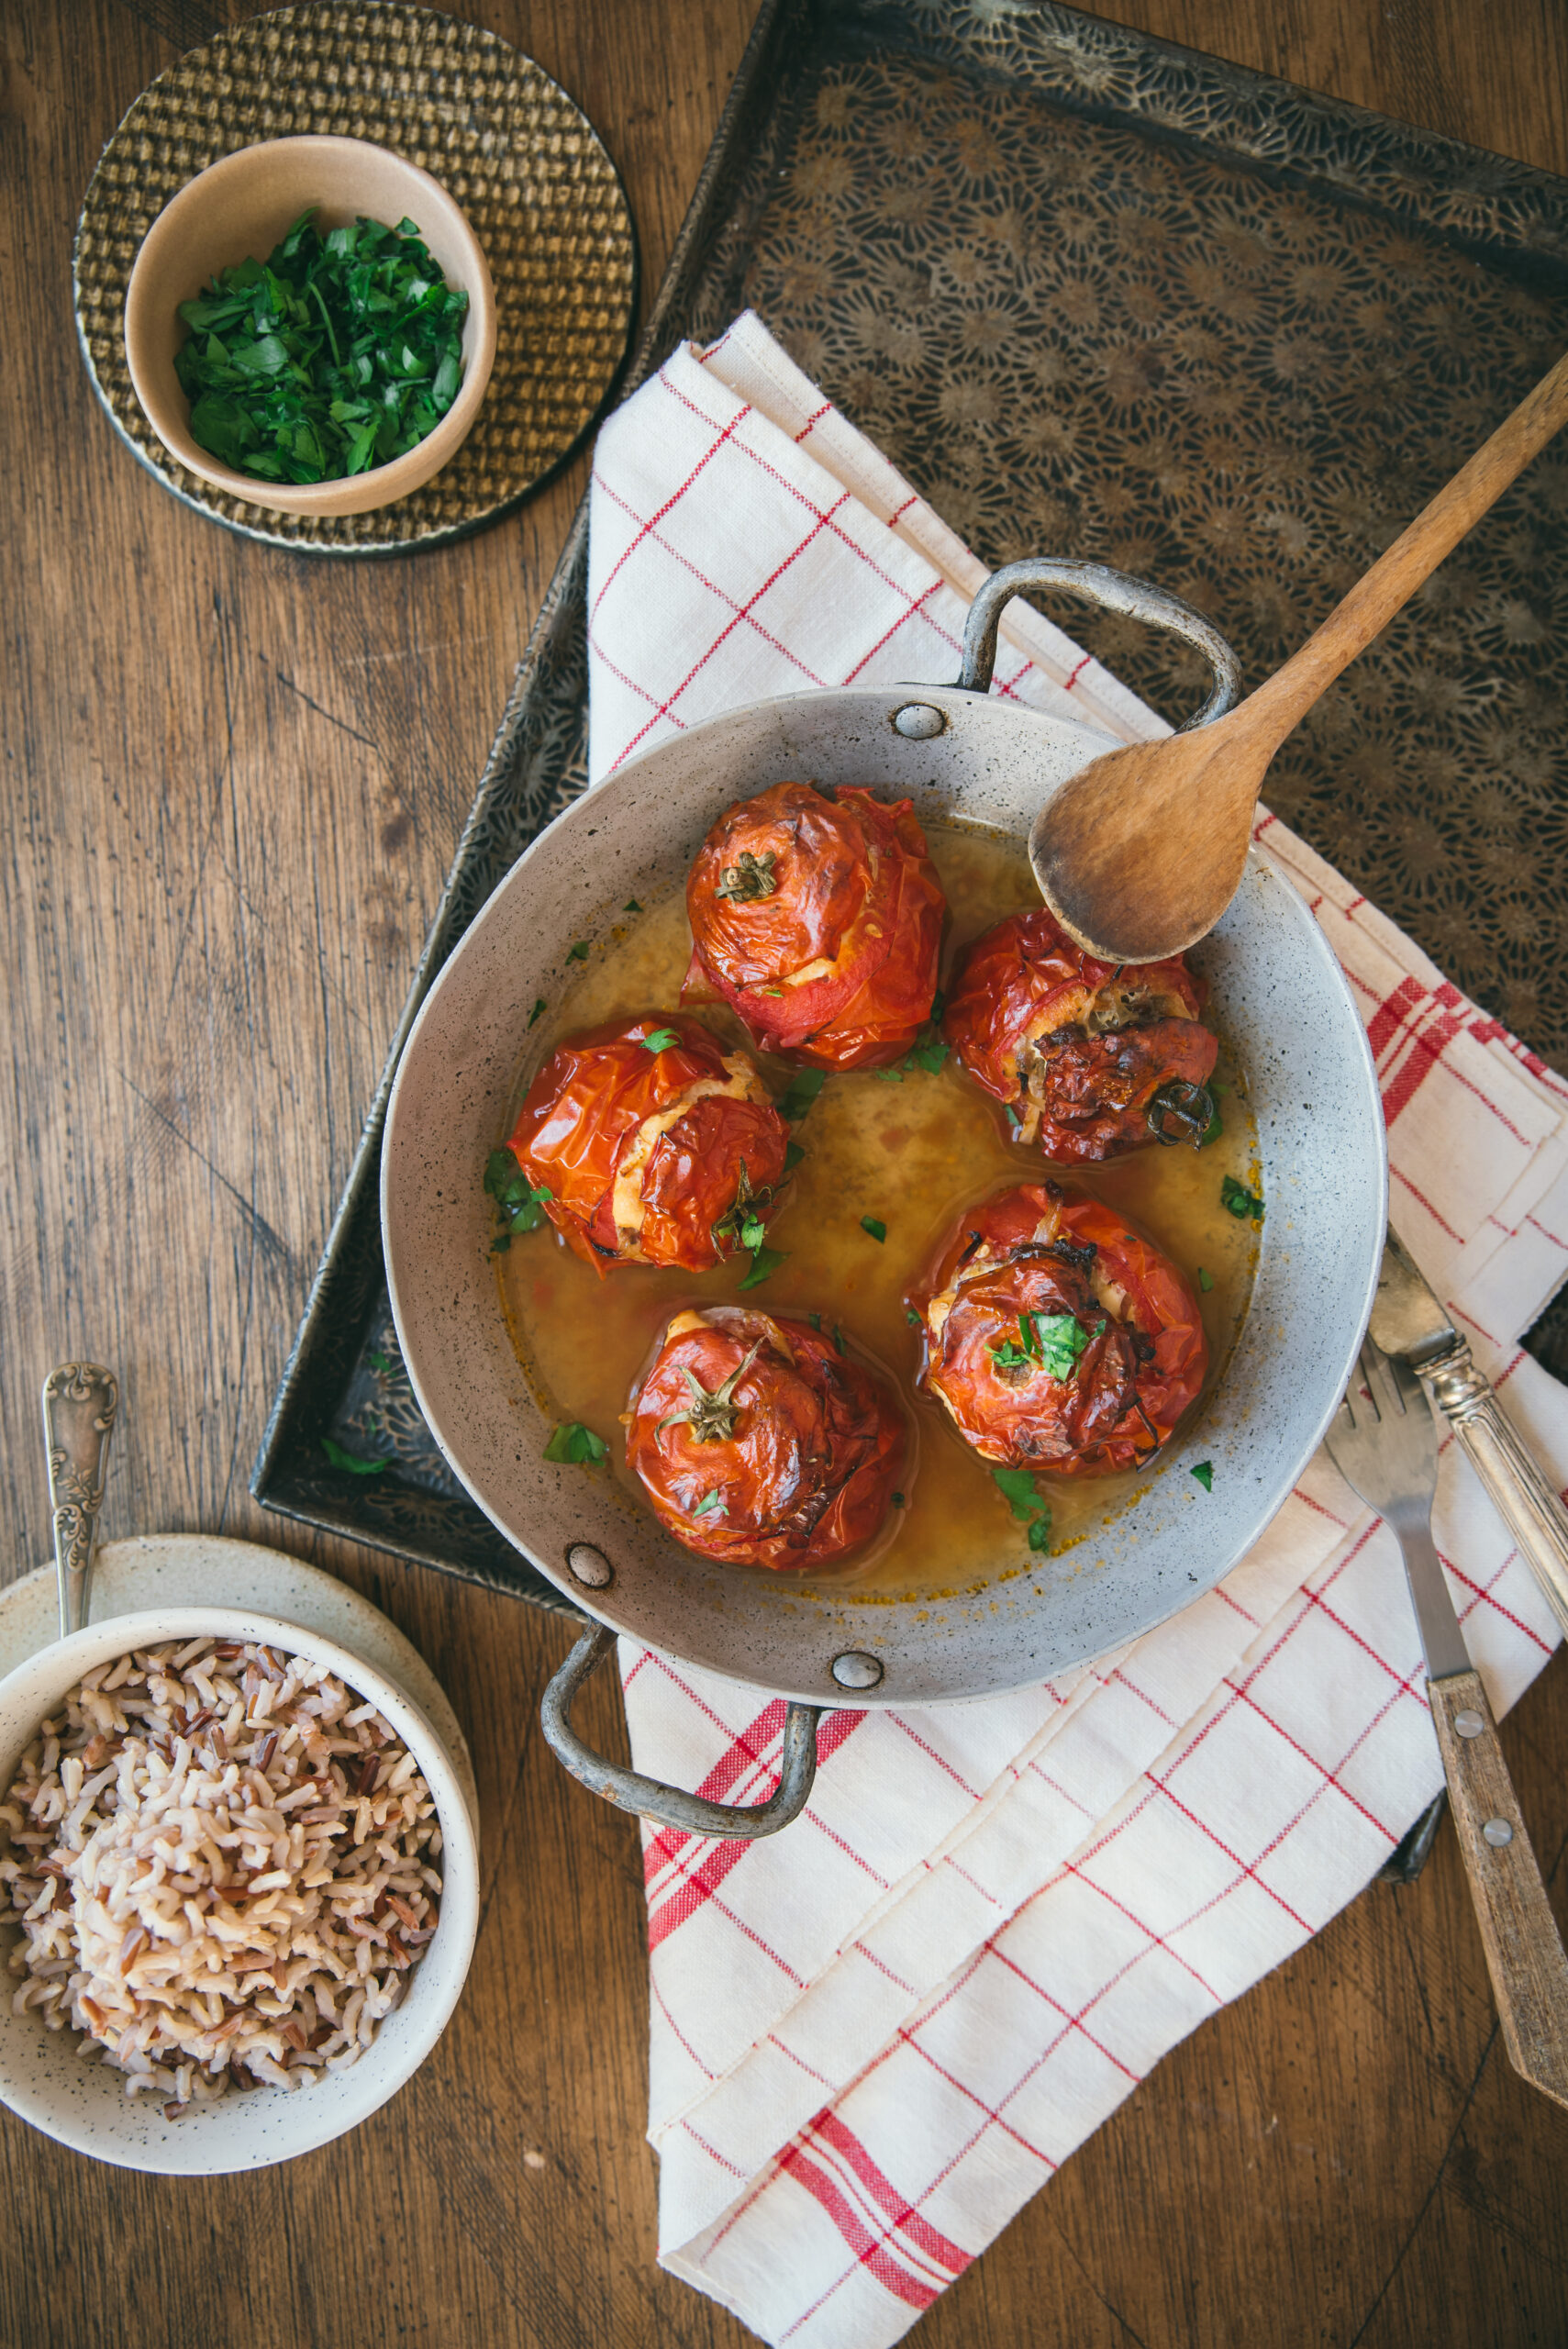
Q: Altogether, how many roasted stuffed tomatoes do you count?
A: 5